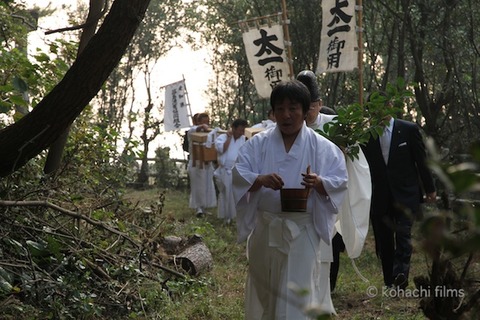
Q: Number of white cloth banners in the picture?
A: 3